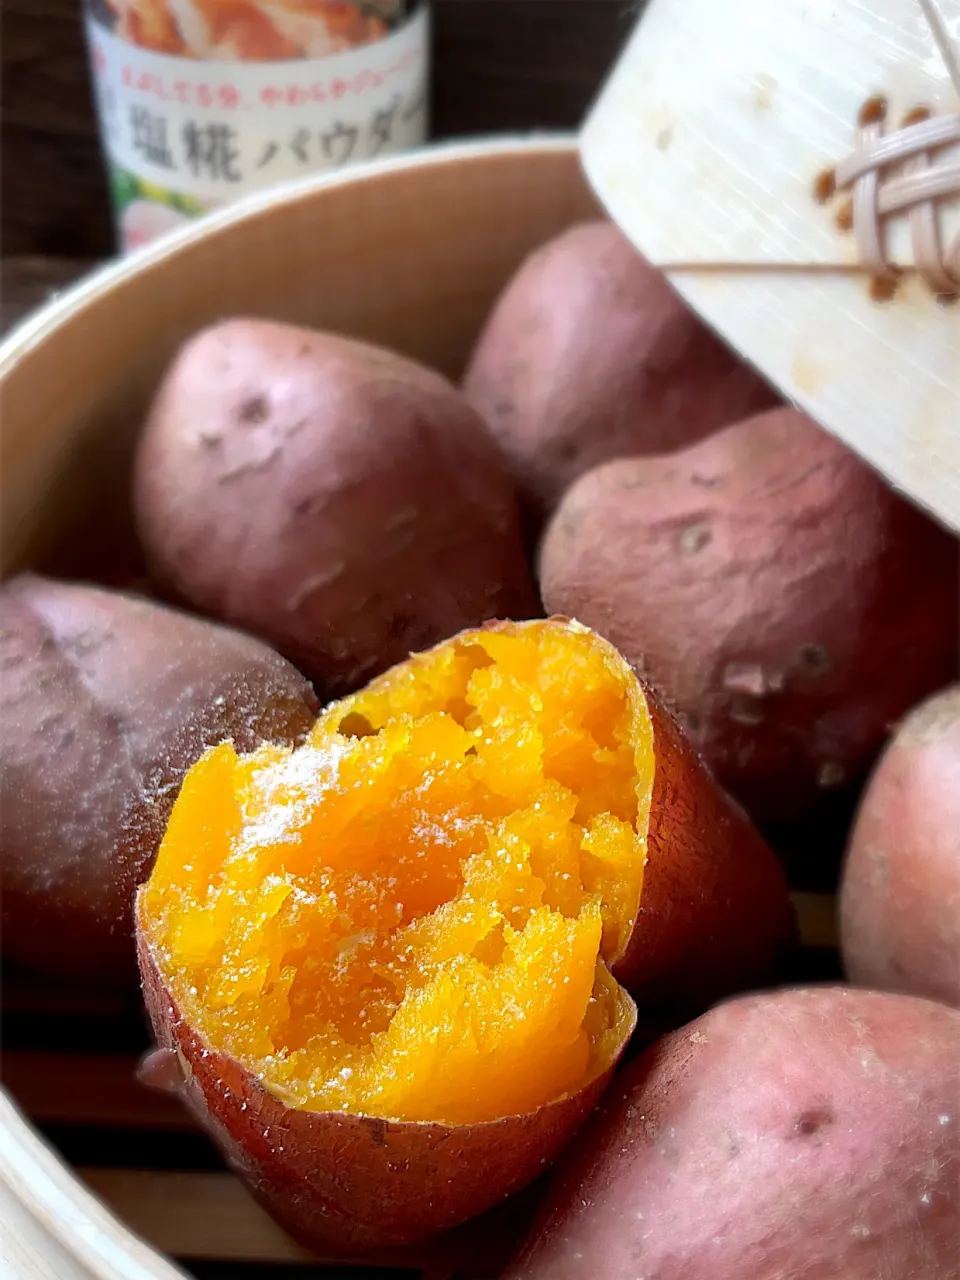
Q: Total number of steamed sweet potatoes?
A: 7